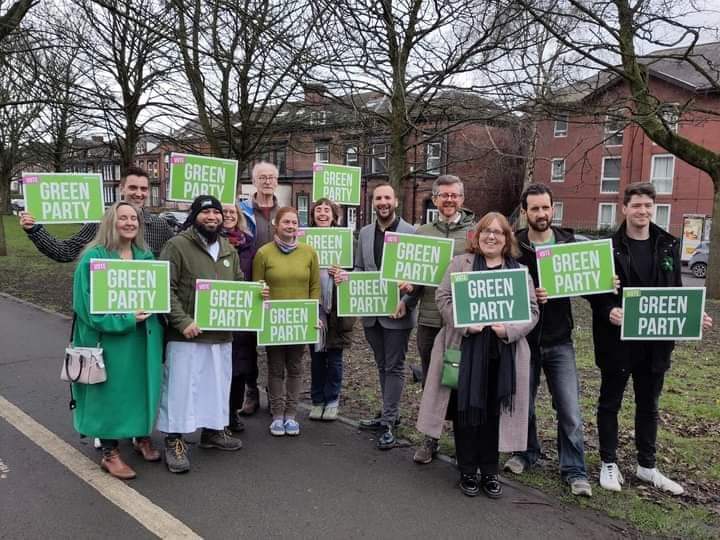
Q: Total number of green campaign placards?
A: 12